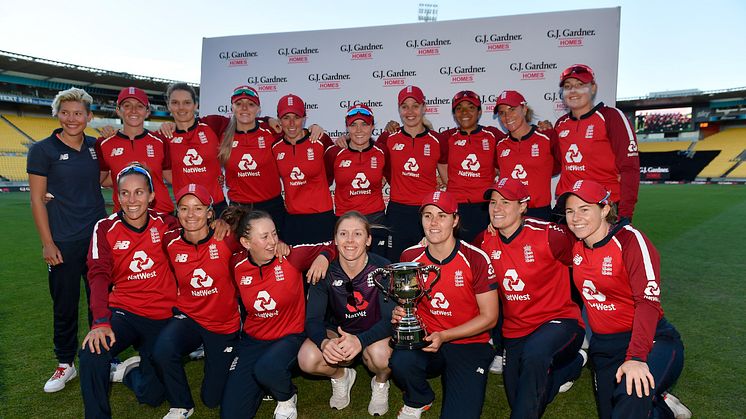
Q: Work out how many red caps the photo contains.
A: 12